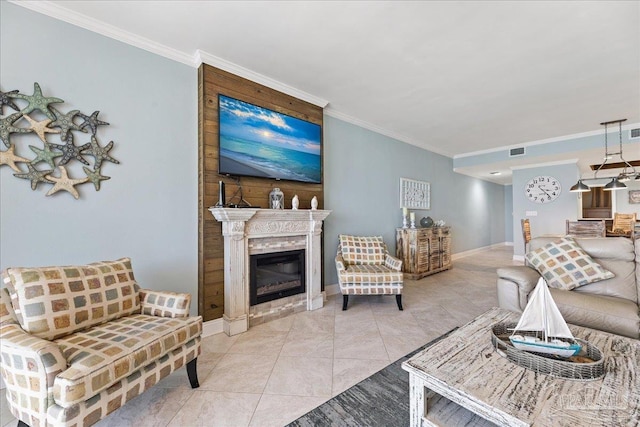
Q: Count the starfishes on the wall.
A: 13